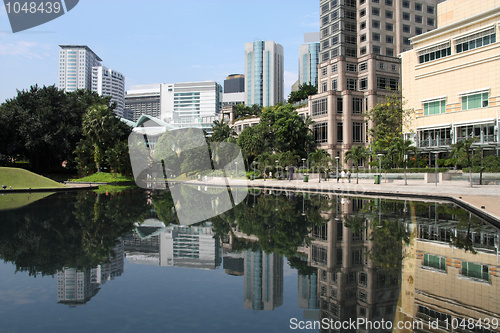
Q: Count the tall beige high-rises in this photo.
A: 1